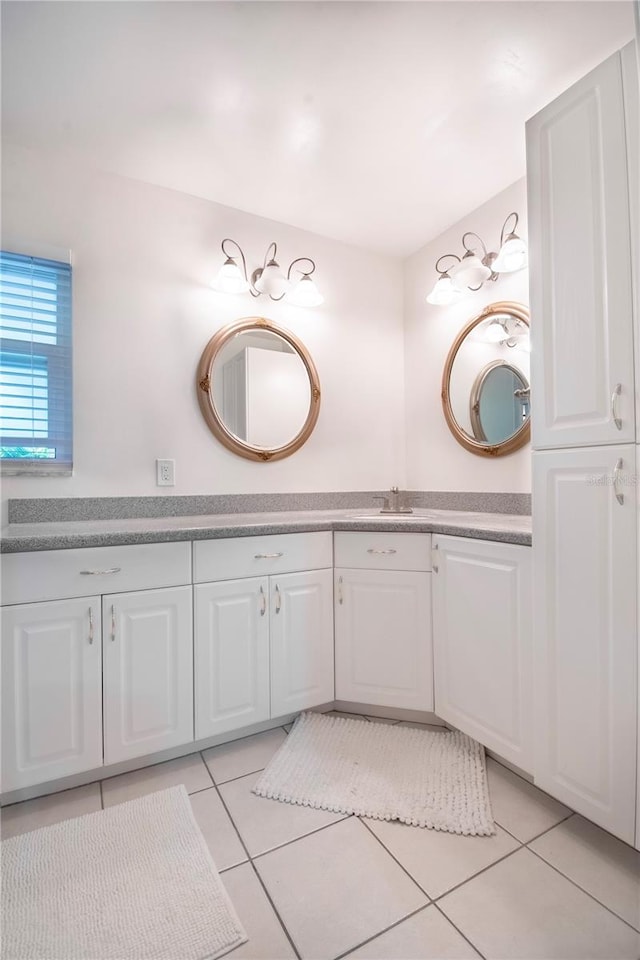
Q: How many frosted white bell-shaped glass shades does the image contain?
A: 6